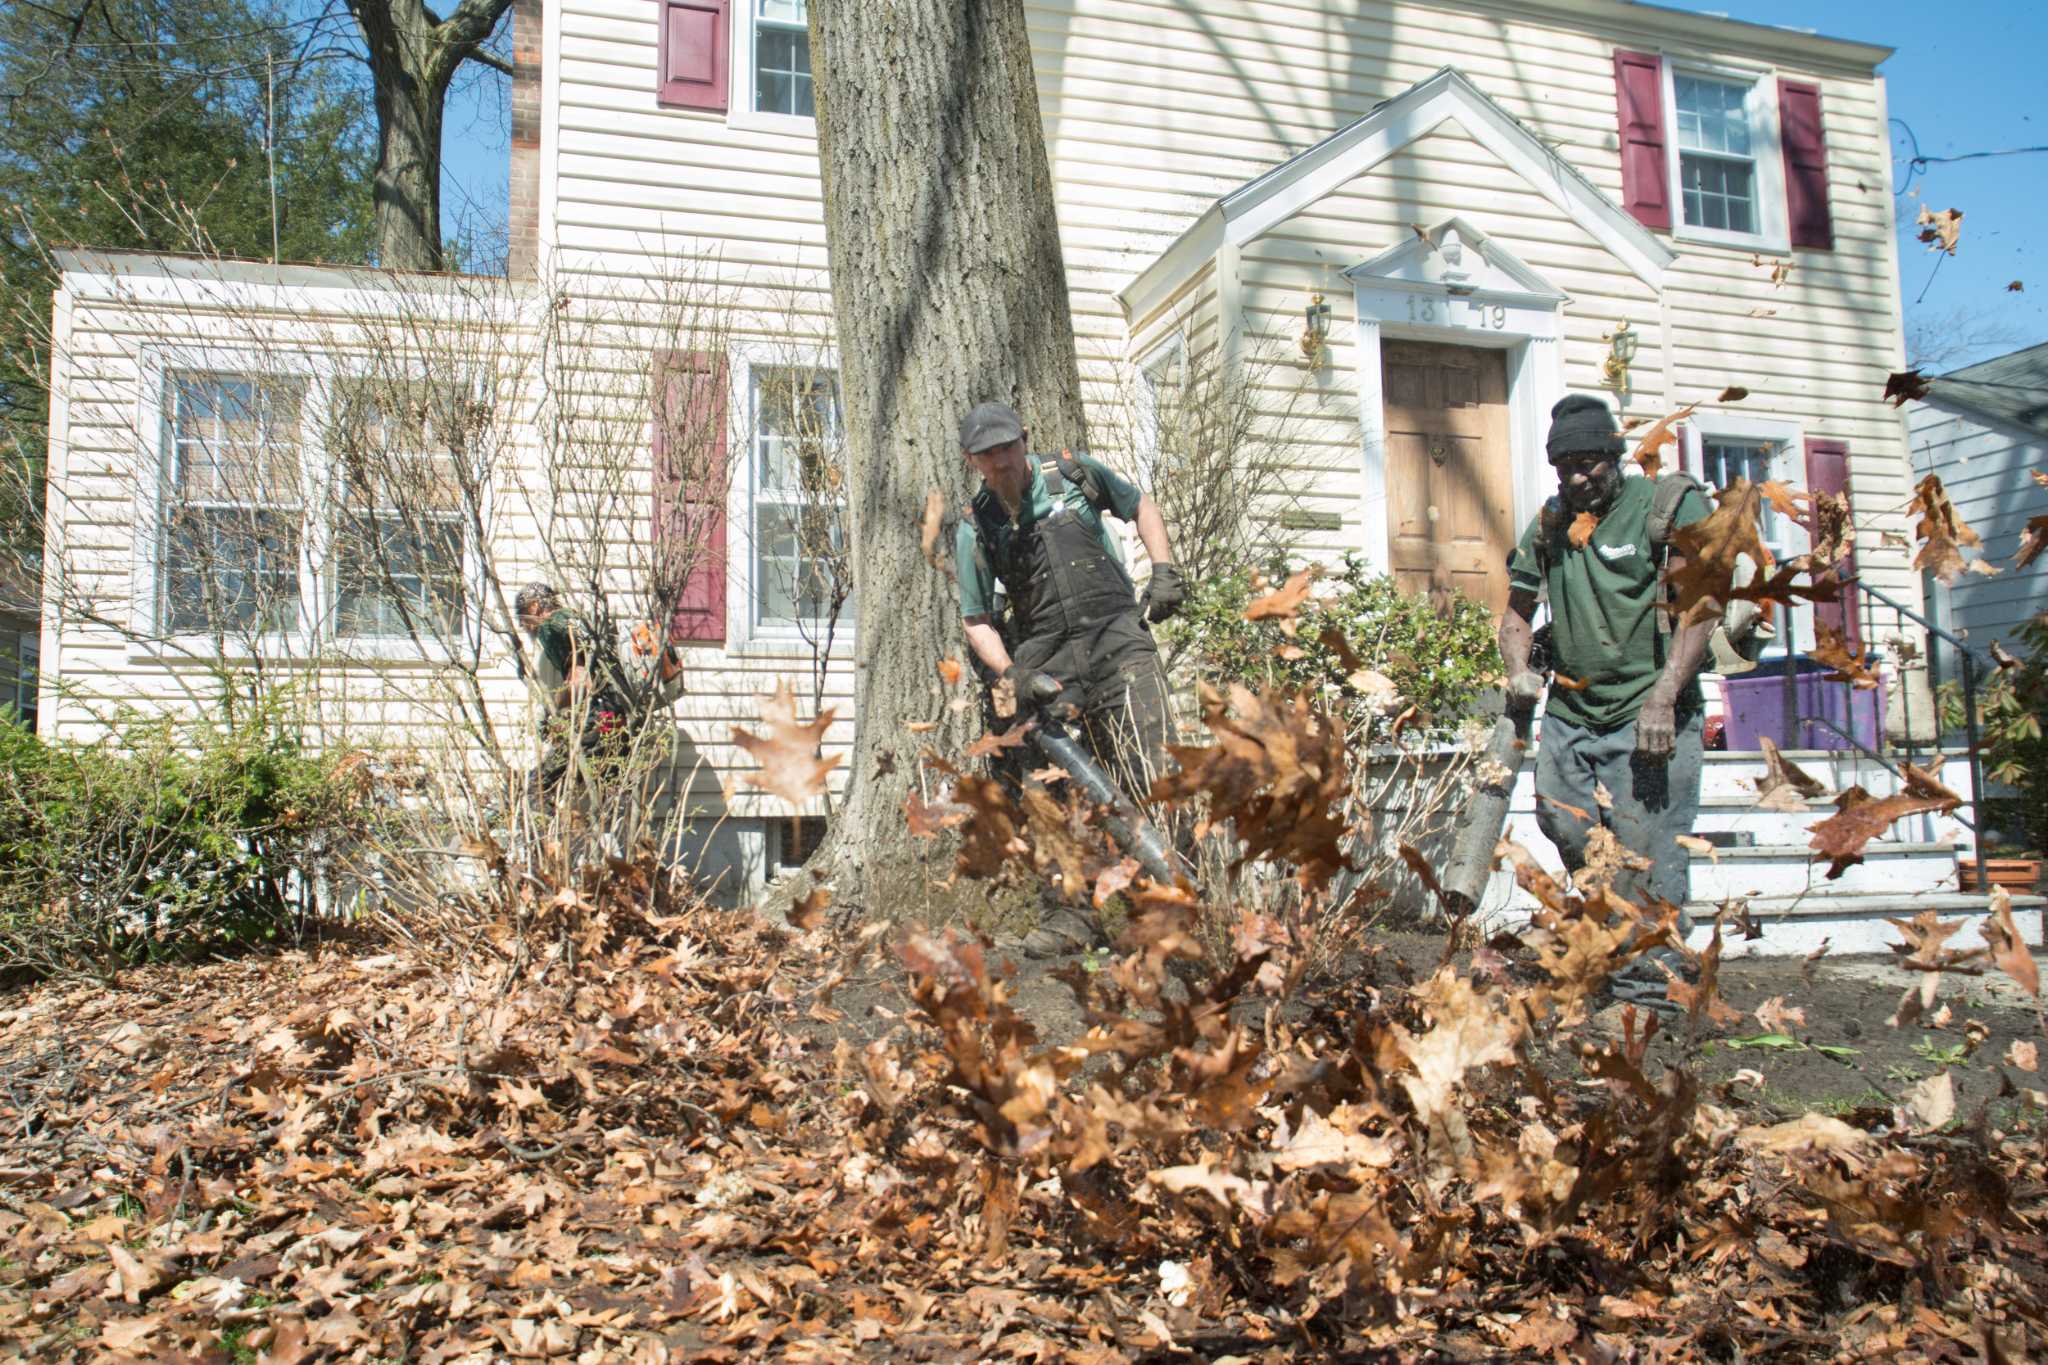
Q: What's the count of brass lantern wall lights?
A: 2